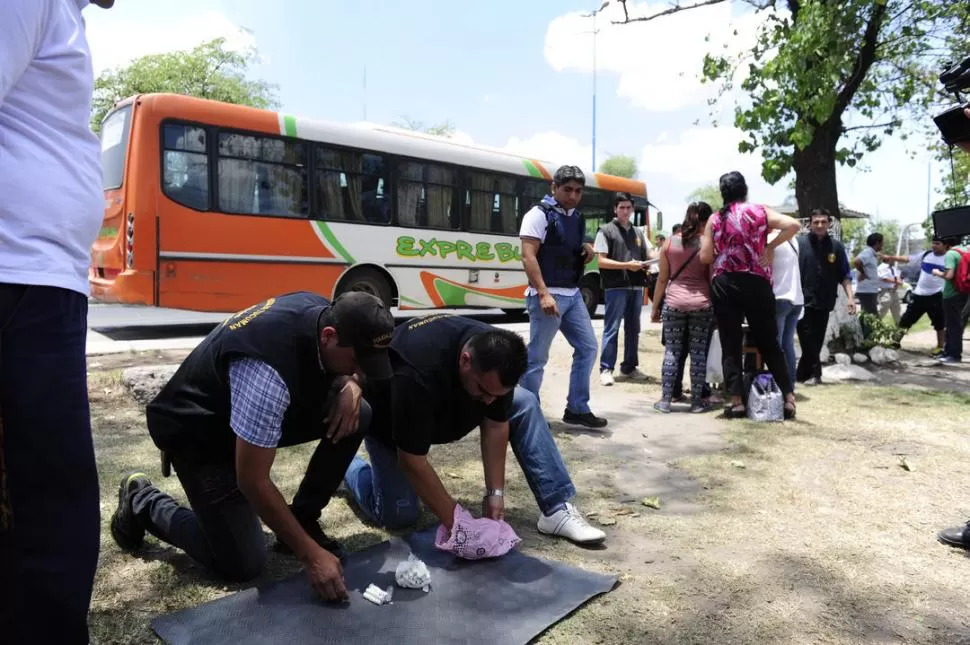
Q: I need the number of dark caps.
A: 1